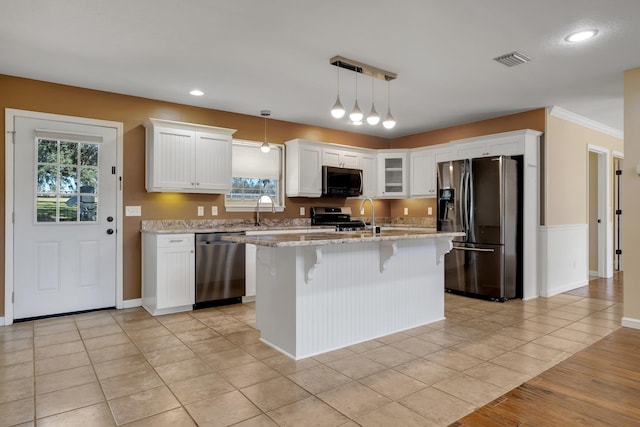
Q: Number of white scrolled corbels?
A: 4